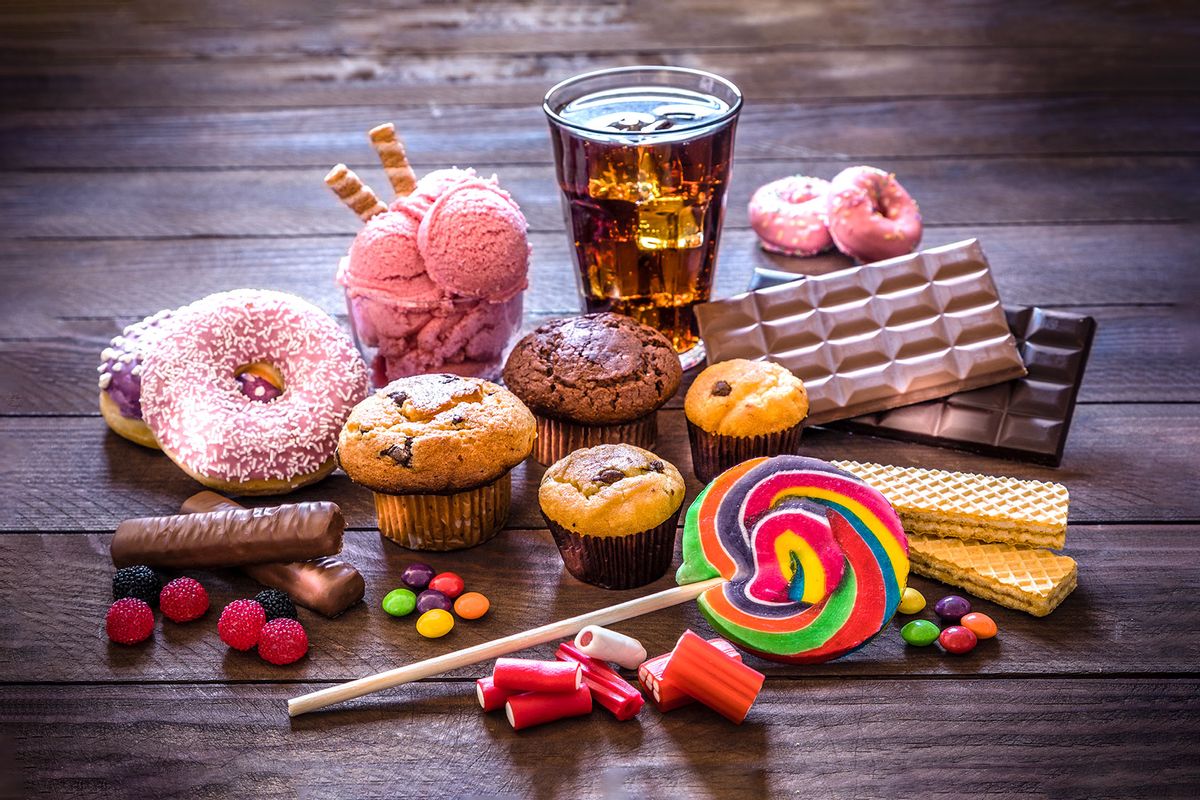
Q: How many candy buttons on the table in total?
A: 11